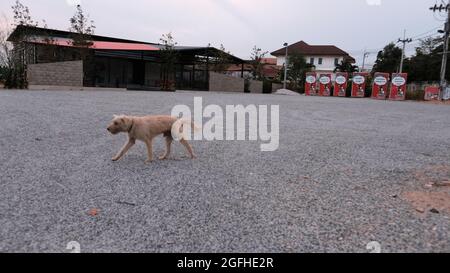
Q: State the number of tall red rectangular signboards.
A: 6